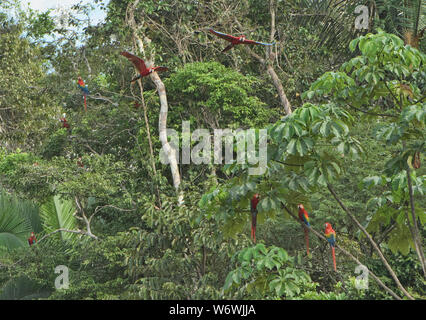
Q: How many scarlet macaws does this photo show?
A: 8